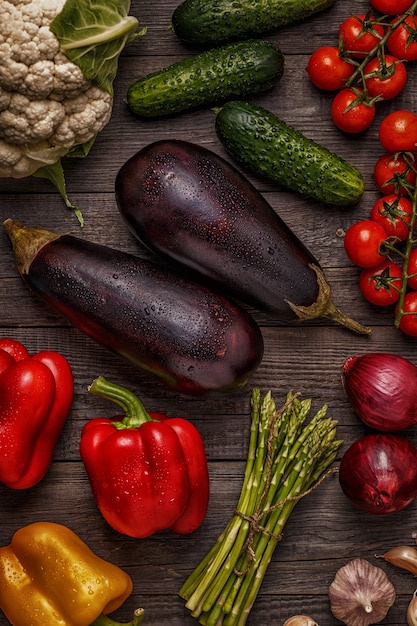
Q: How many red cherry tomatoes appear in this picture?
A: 13